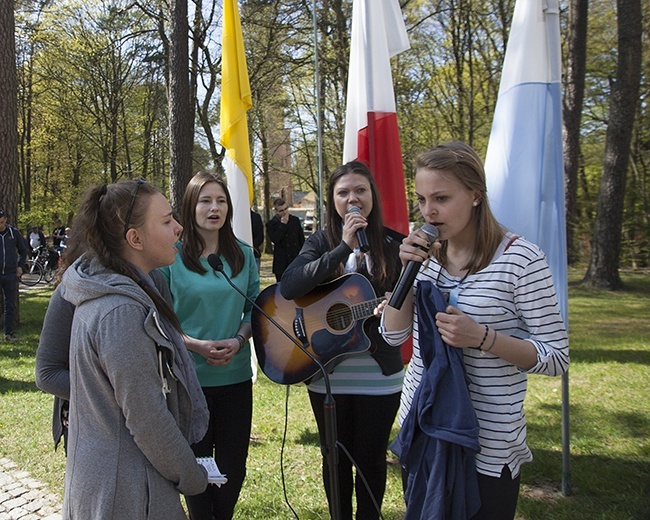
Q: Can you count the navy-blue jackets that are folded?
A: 1